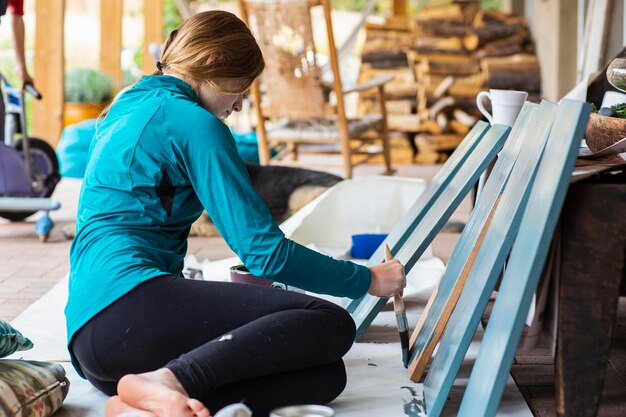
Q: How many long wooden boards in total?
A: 5